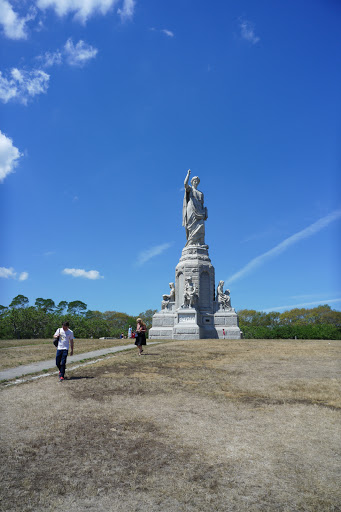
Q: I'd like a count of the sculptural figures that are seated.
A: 3